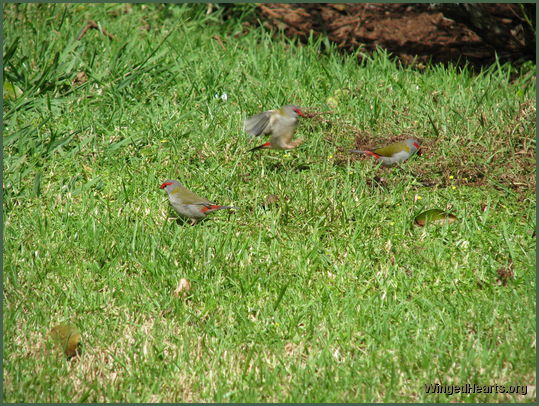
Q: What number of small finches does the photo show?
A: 3